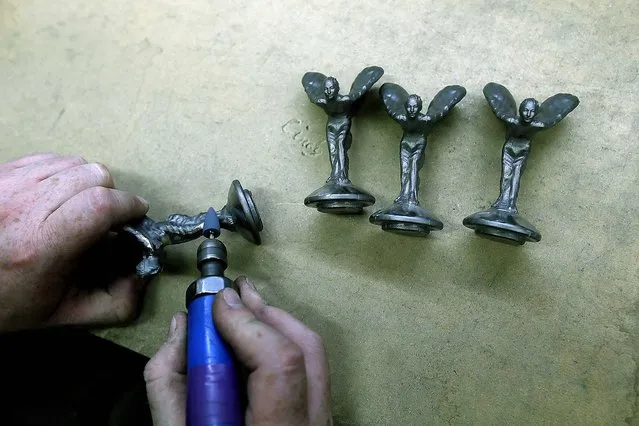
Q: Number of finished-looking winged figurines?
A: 3